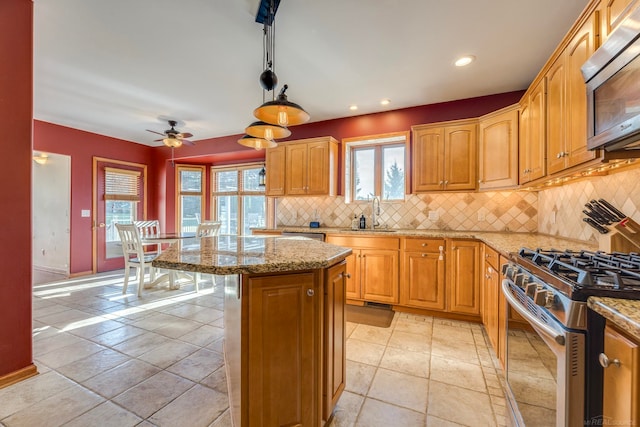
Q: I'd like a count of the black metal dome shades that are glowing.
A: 3